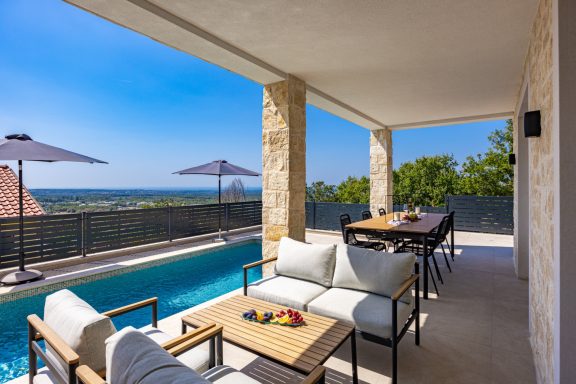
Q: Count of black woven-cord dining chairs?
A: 6